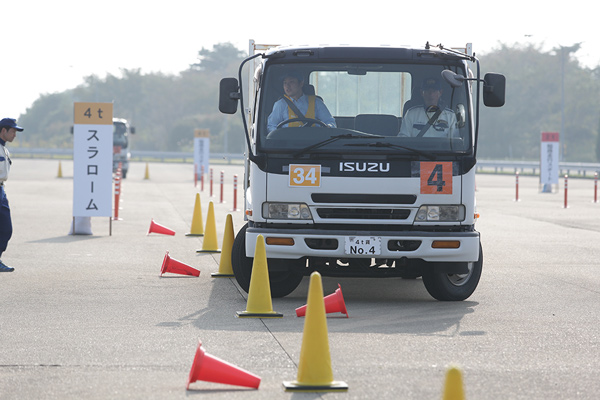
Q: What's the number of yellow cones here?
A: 8